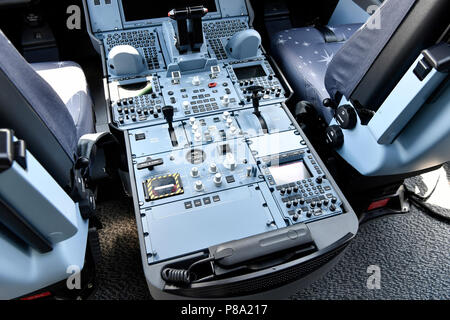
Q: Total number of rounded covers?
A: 2